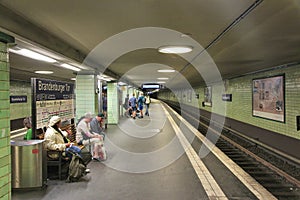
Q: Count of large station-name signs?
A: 1